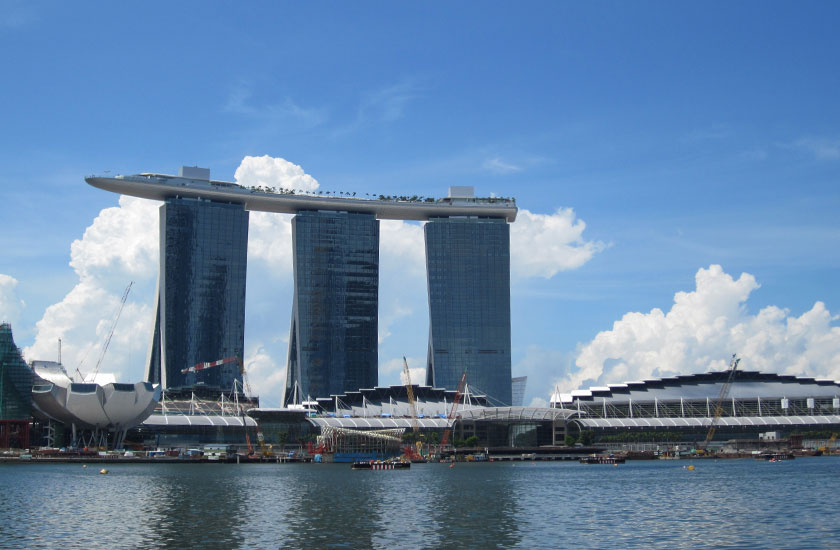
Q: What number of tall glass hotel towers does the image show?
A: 3